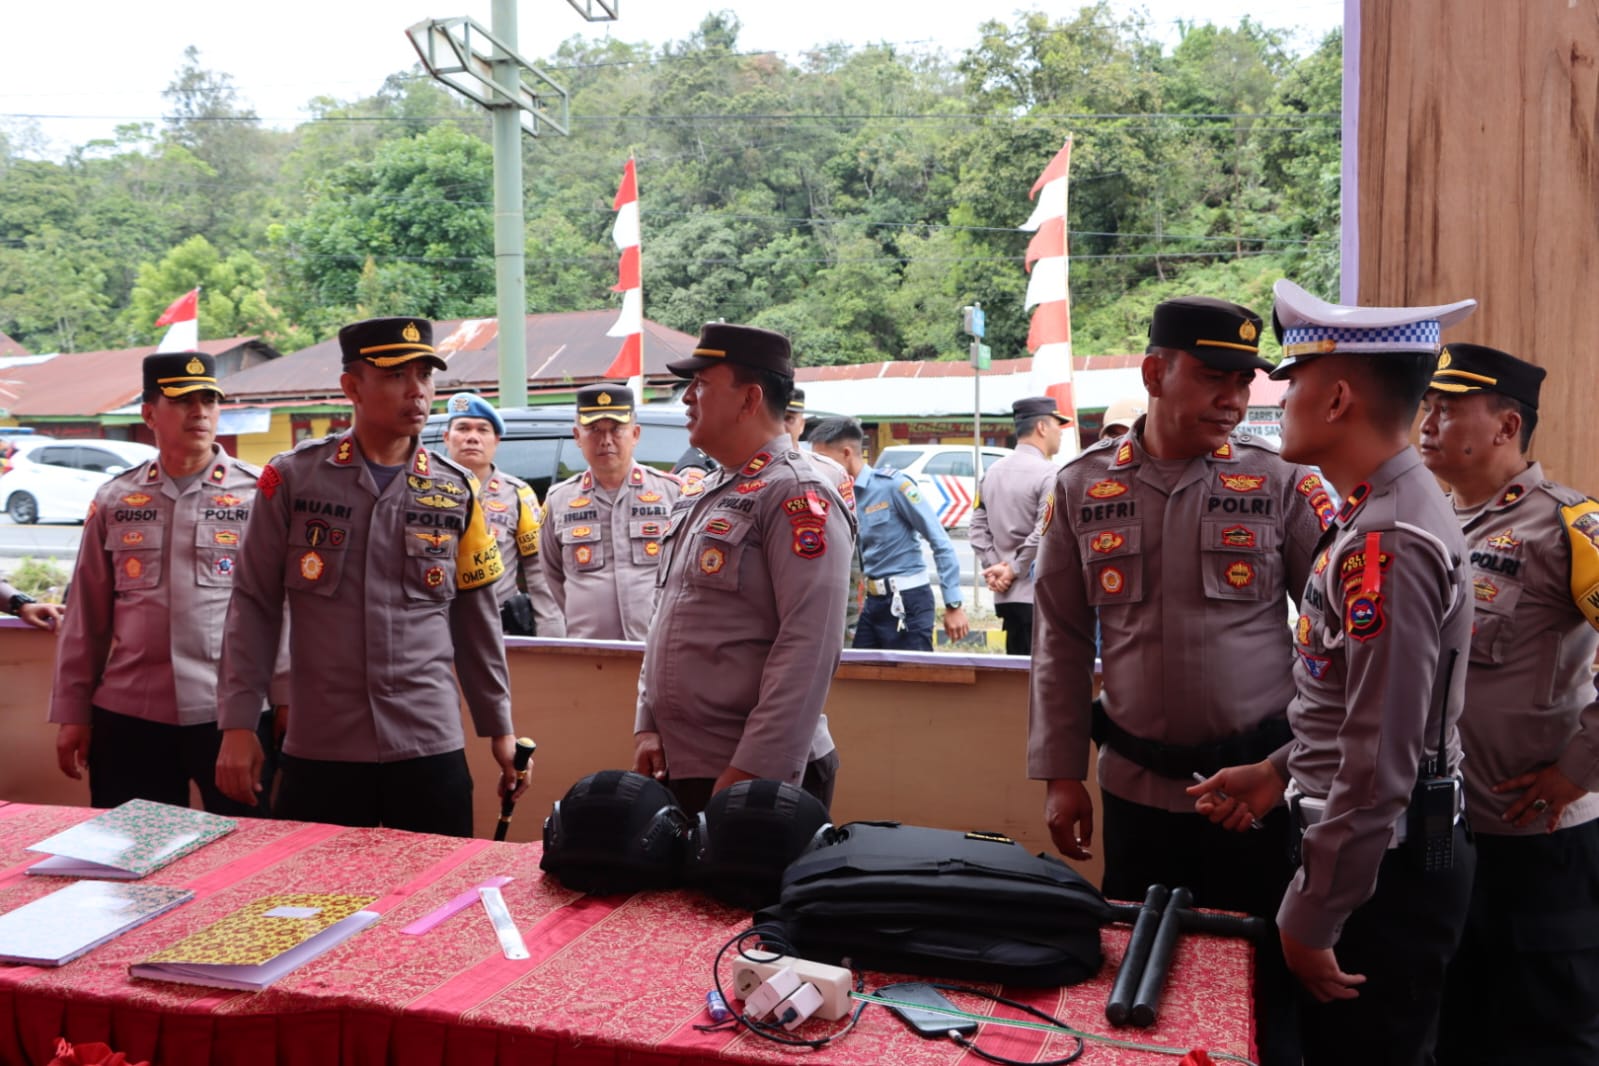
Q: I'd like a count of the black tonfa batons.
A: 2